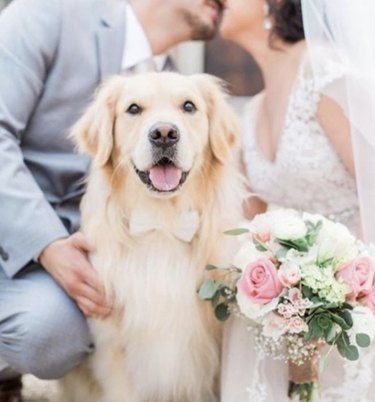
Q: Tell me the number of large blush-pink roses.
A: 2